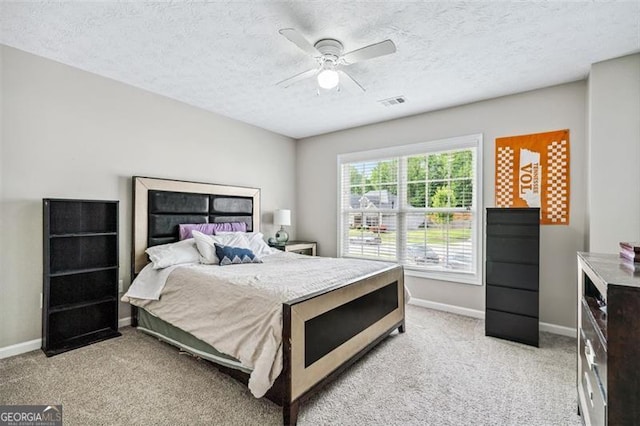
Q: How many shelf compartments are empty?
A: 4